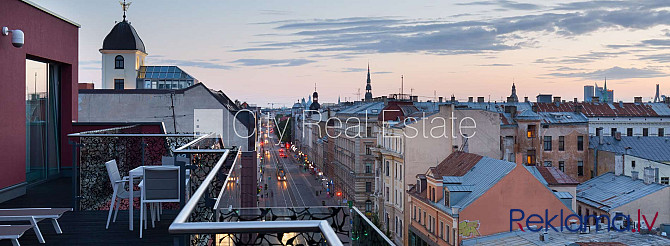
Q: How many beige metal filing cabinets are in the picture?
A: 0